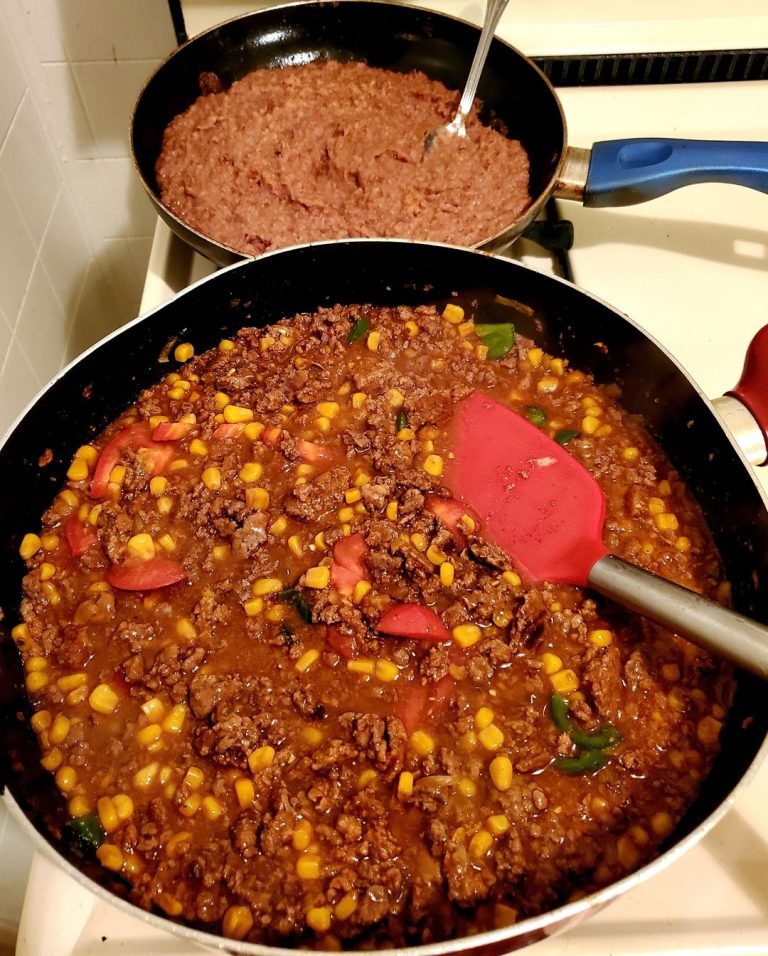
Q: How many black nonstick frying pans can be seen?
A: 2